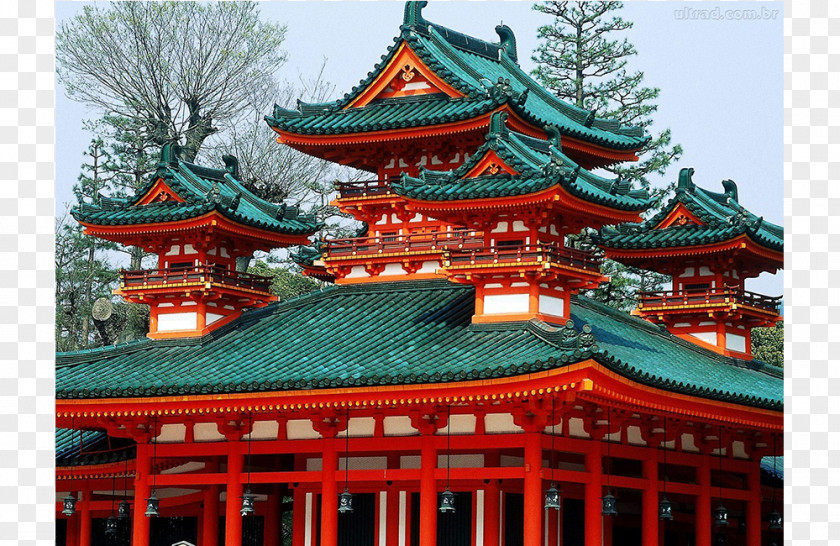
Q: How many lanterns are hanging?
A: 12